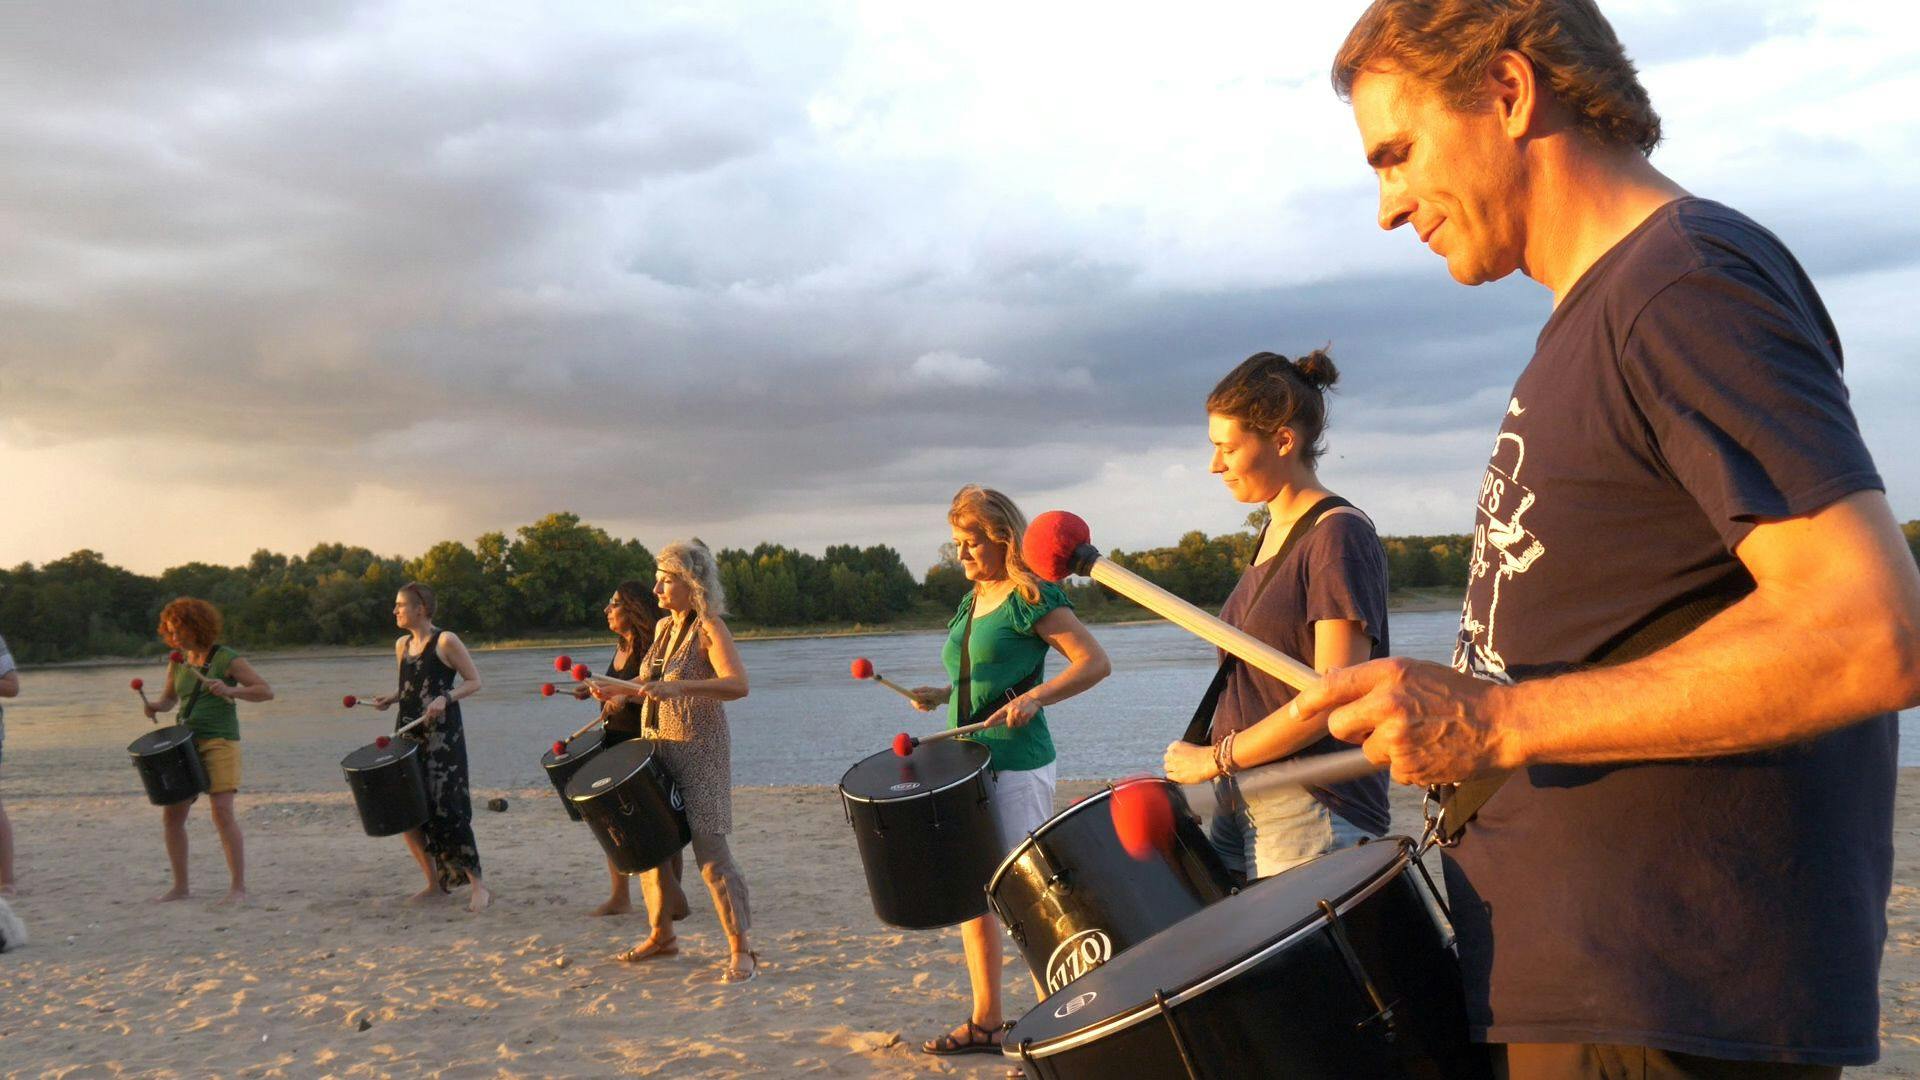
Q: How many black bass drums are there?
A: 7